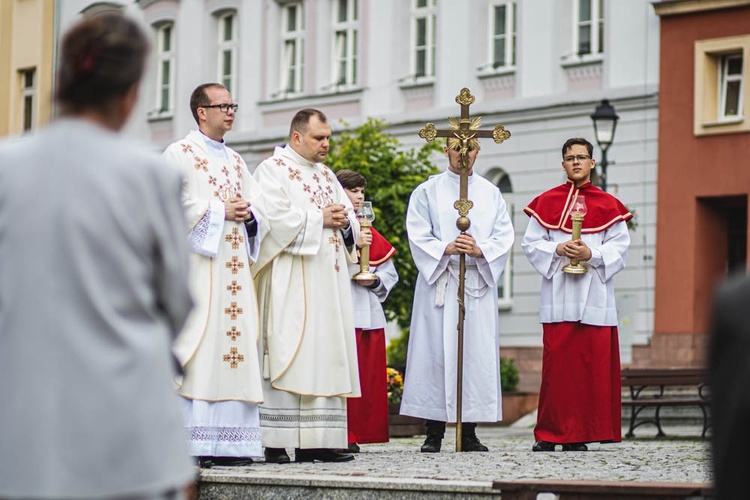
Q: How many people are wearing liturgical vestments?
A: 5